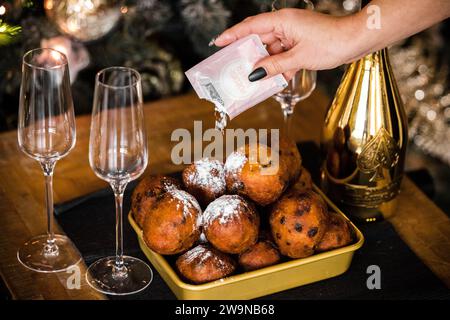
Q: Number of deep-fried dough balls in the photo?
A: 11